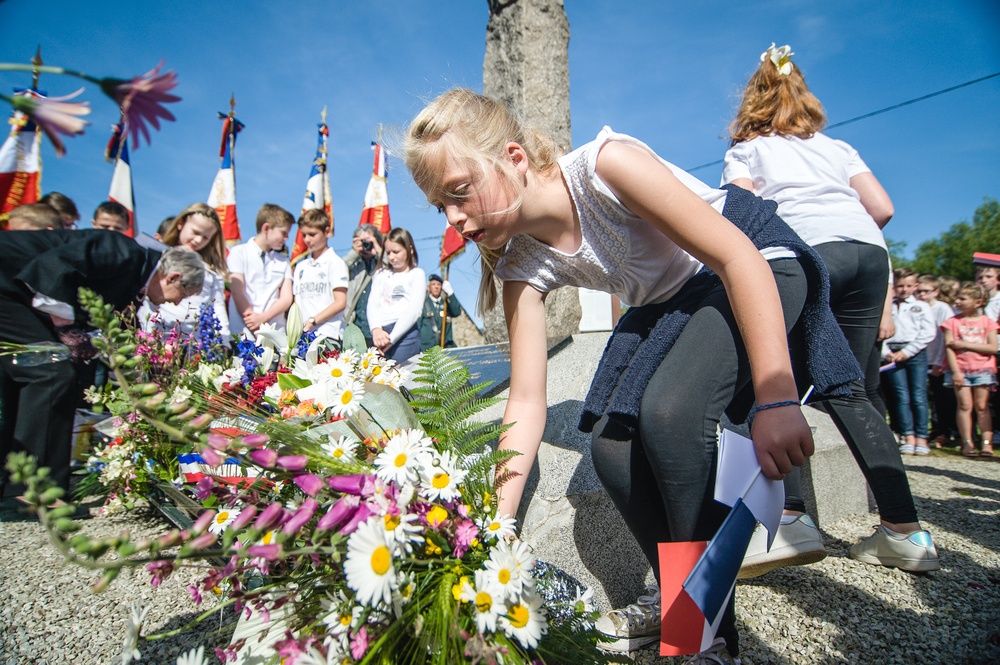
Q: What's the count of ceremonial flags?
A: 6